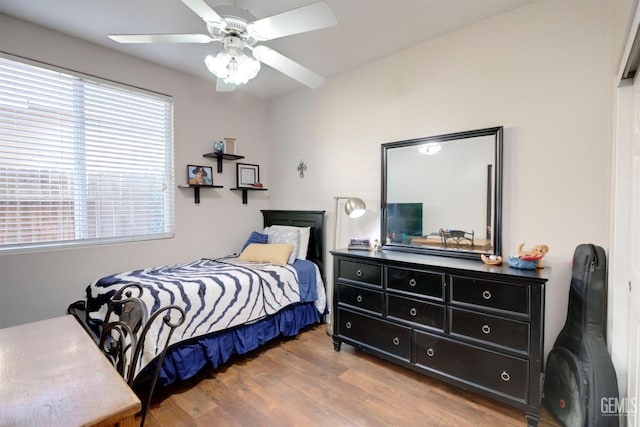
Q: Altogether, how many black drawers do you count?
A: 8